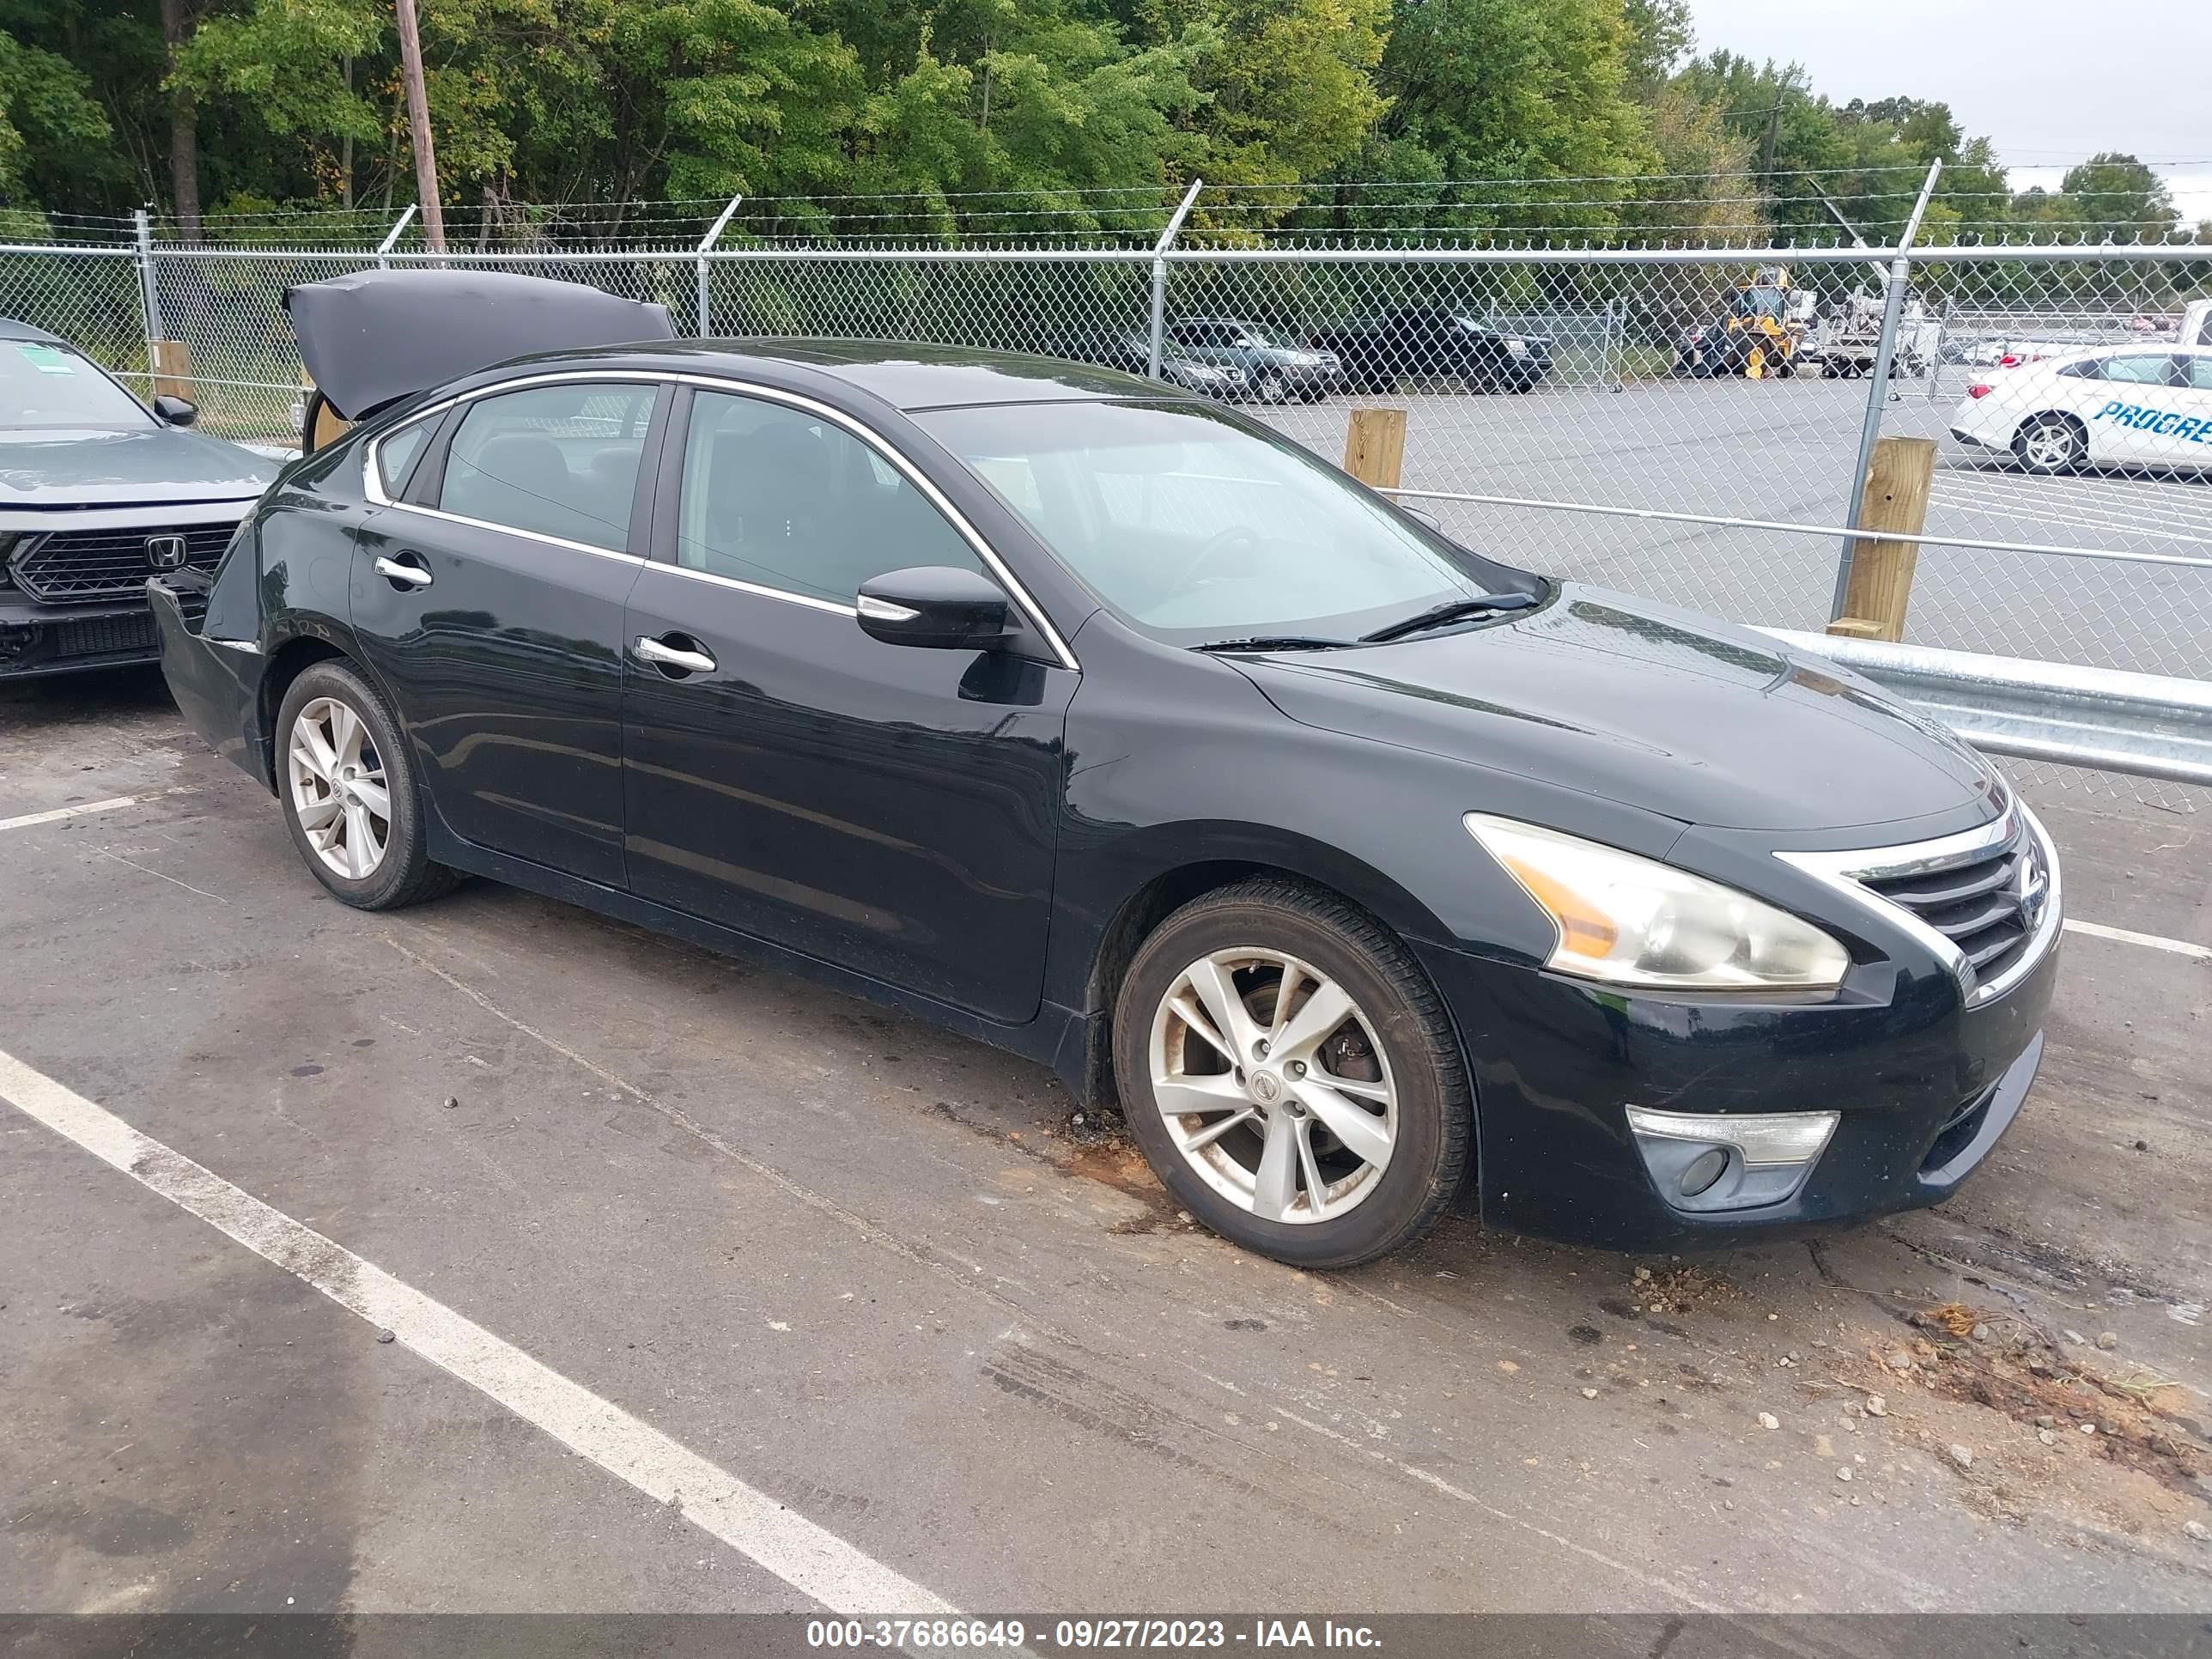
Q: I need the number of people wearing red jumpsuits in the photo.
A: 0